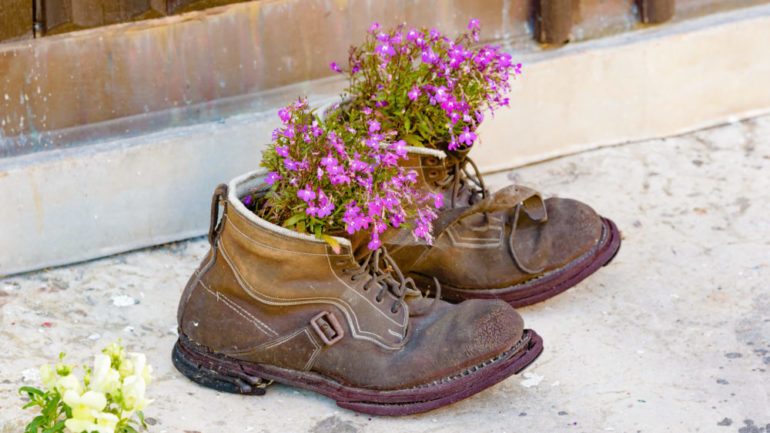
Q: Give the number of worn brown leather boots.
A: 2